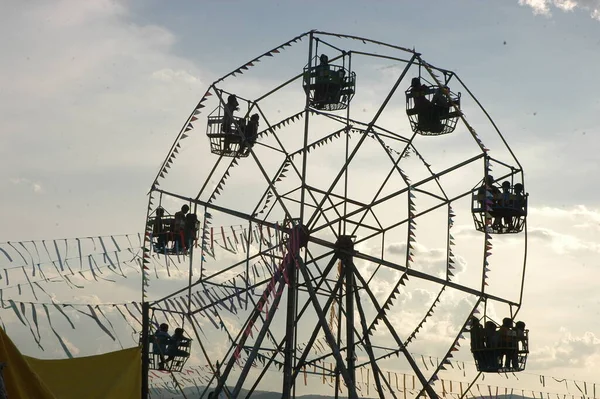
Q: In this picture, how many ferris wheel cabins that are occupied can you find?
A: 7